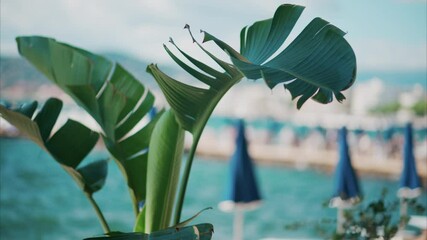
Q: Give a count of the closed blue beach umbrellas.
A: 3